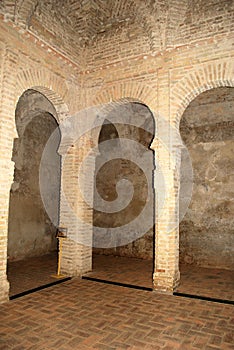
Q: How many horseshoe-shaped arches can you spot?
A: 3